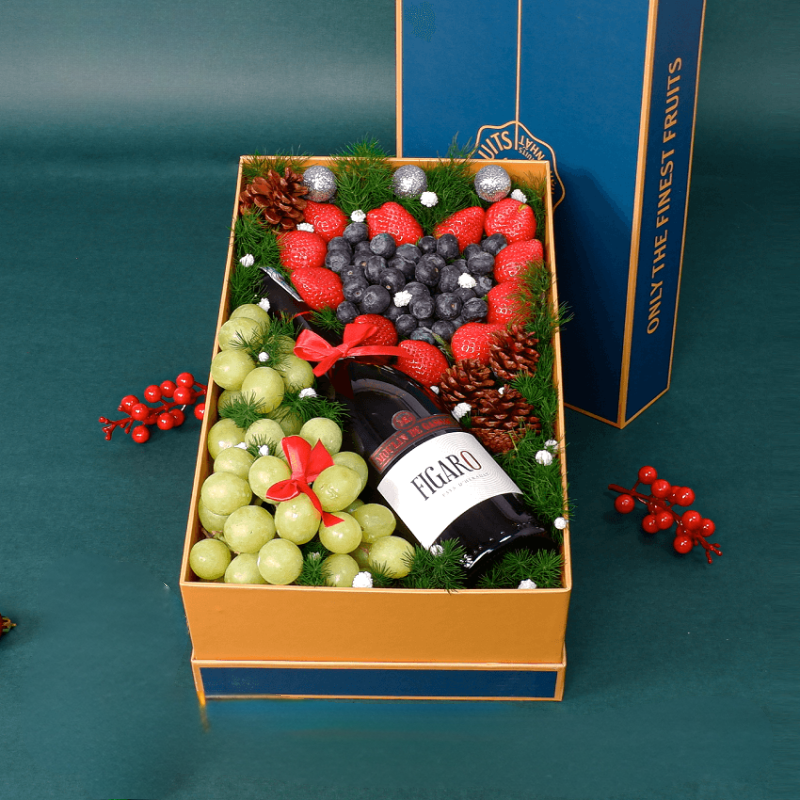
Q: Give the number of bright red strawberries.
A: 11